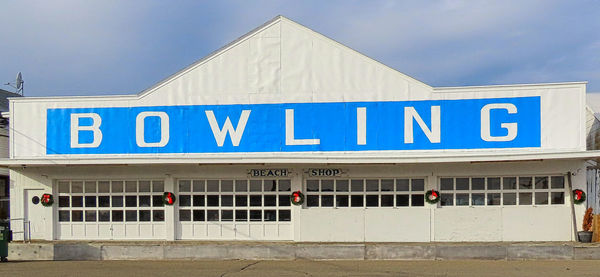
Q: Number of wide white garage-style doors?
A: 4